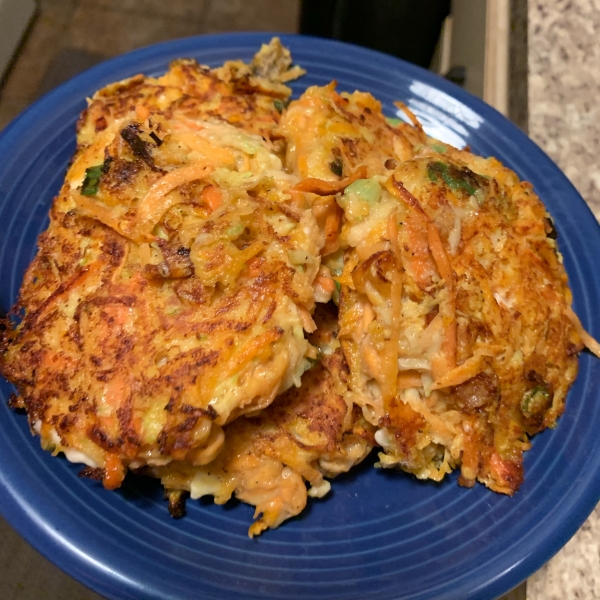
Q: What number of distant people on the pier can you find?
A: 0